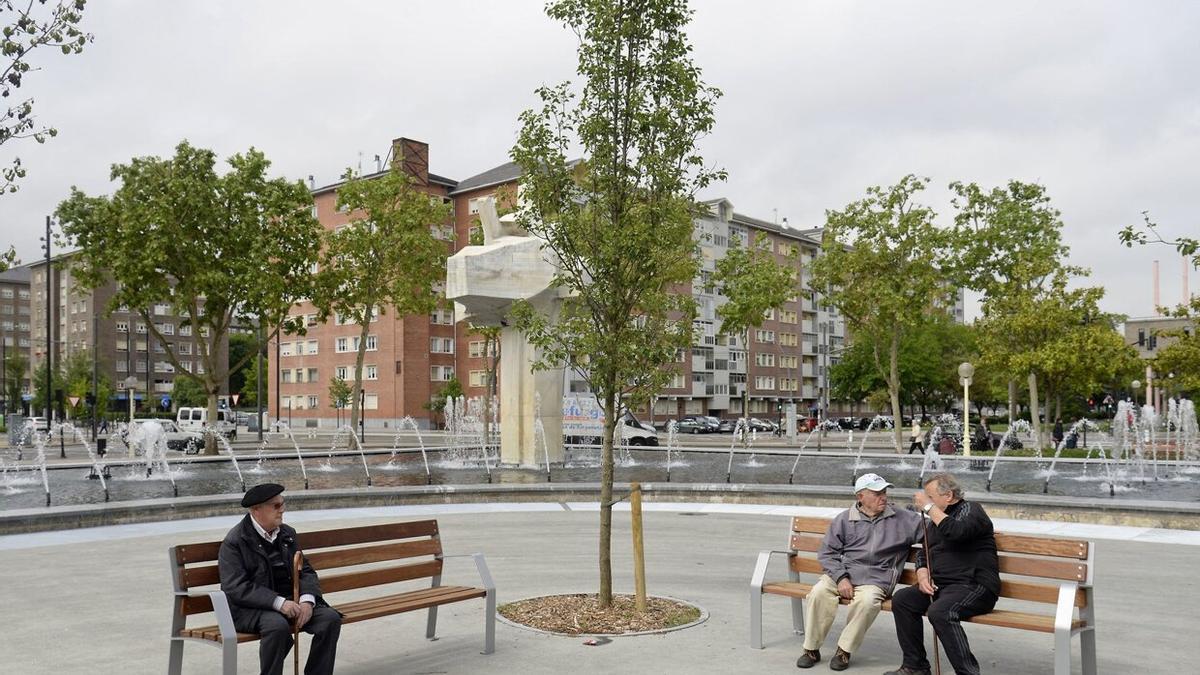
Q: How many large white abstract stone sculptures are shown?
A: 1